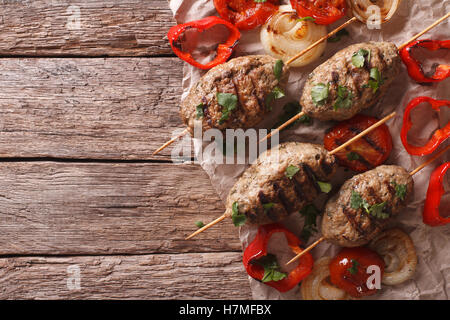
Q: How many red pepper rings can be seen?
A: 5